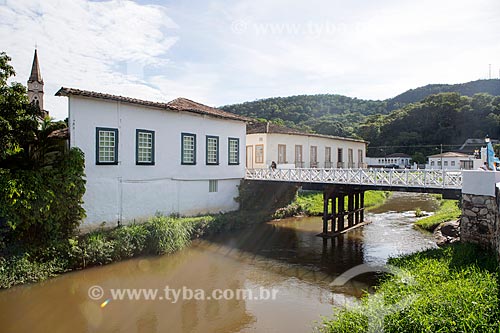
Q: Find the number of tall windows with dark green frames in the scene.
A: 5